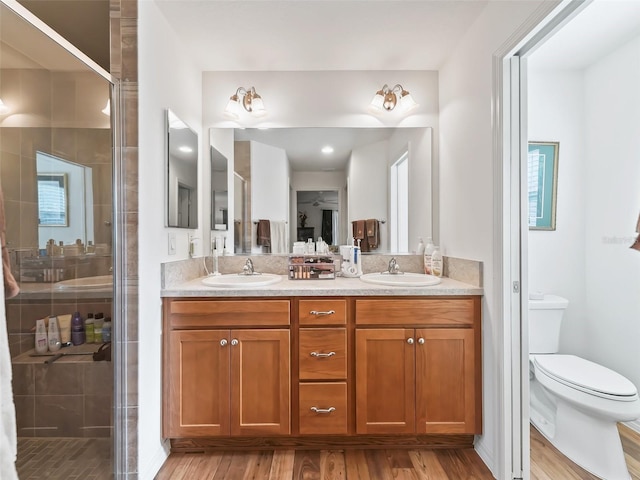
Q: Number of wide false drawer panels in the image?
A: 2